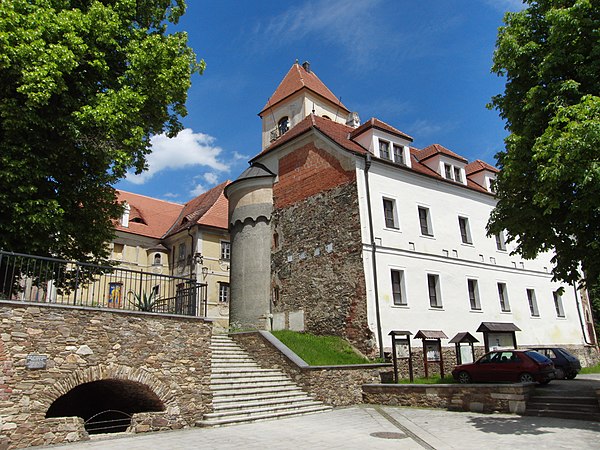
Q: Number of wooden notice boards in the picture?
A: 4